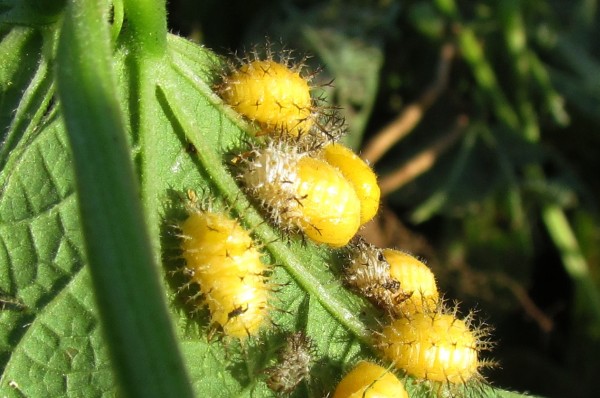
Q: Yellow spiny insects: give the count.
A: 7